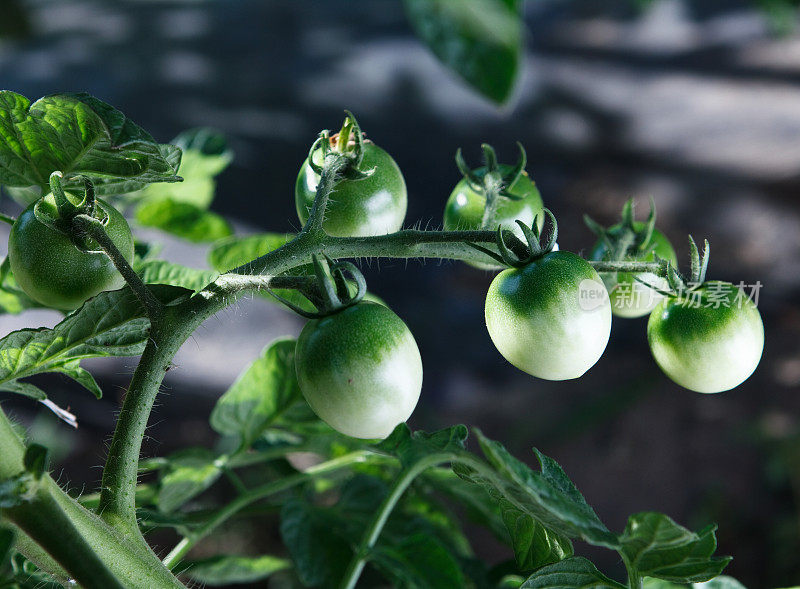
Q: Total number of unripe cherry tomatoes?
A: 7